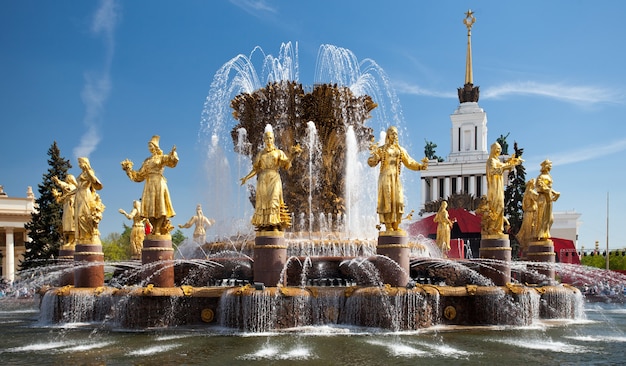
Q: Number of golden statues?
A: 11